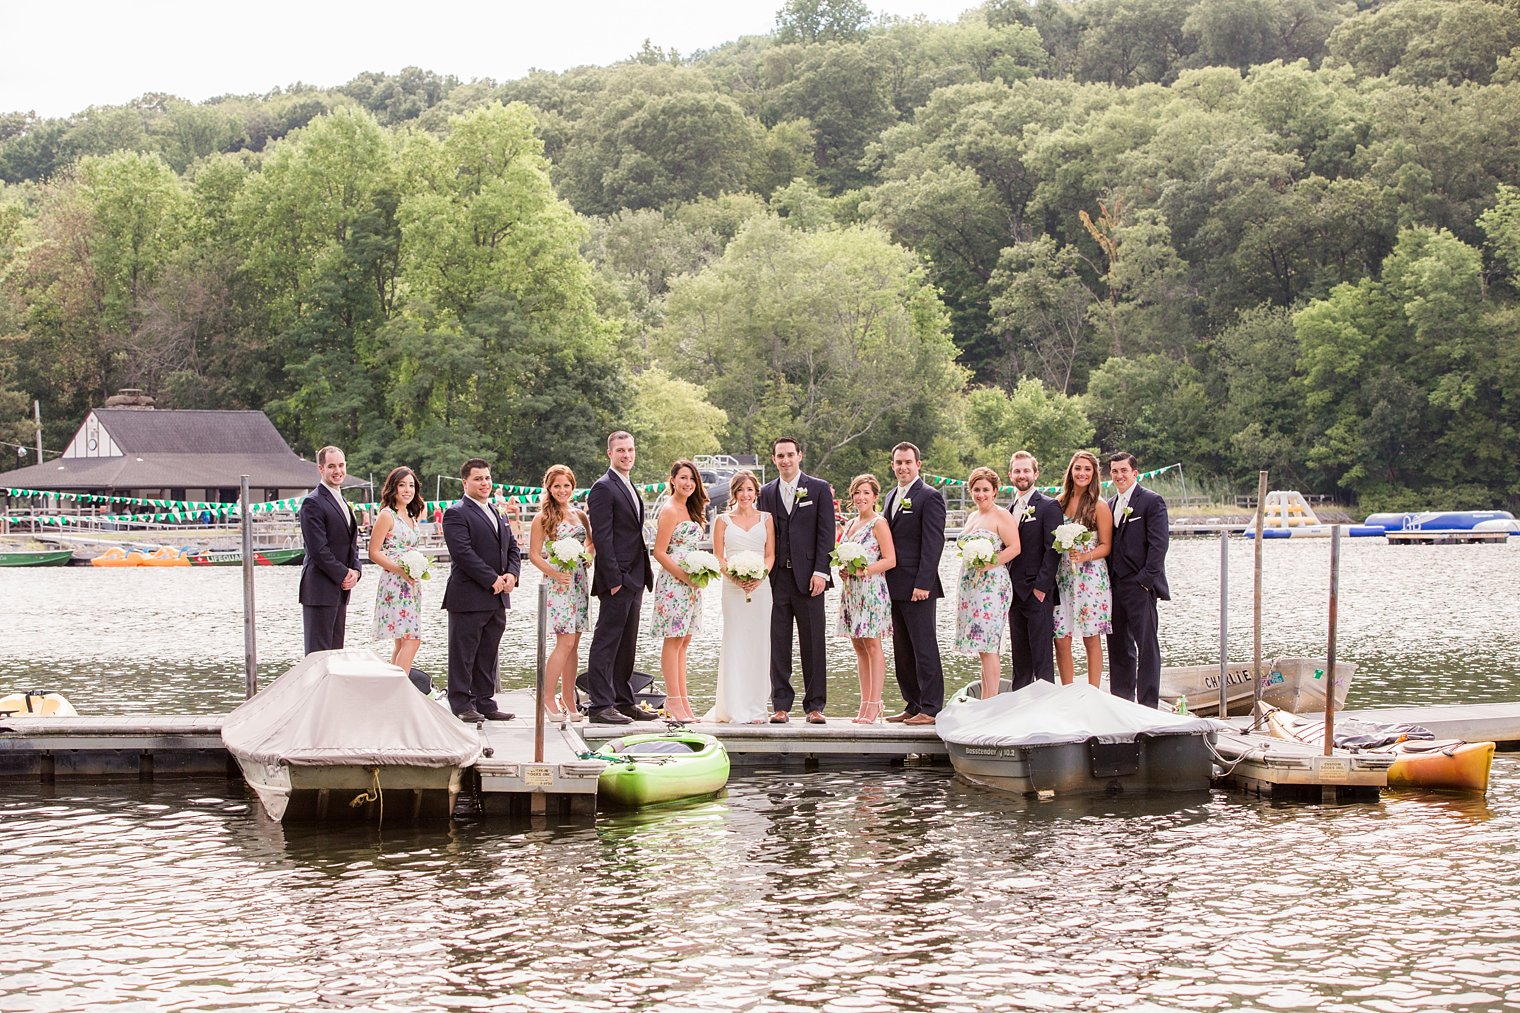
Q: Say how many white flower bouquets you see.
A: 7